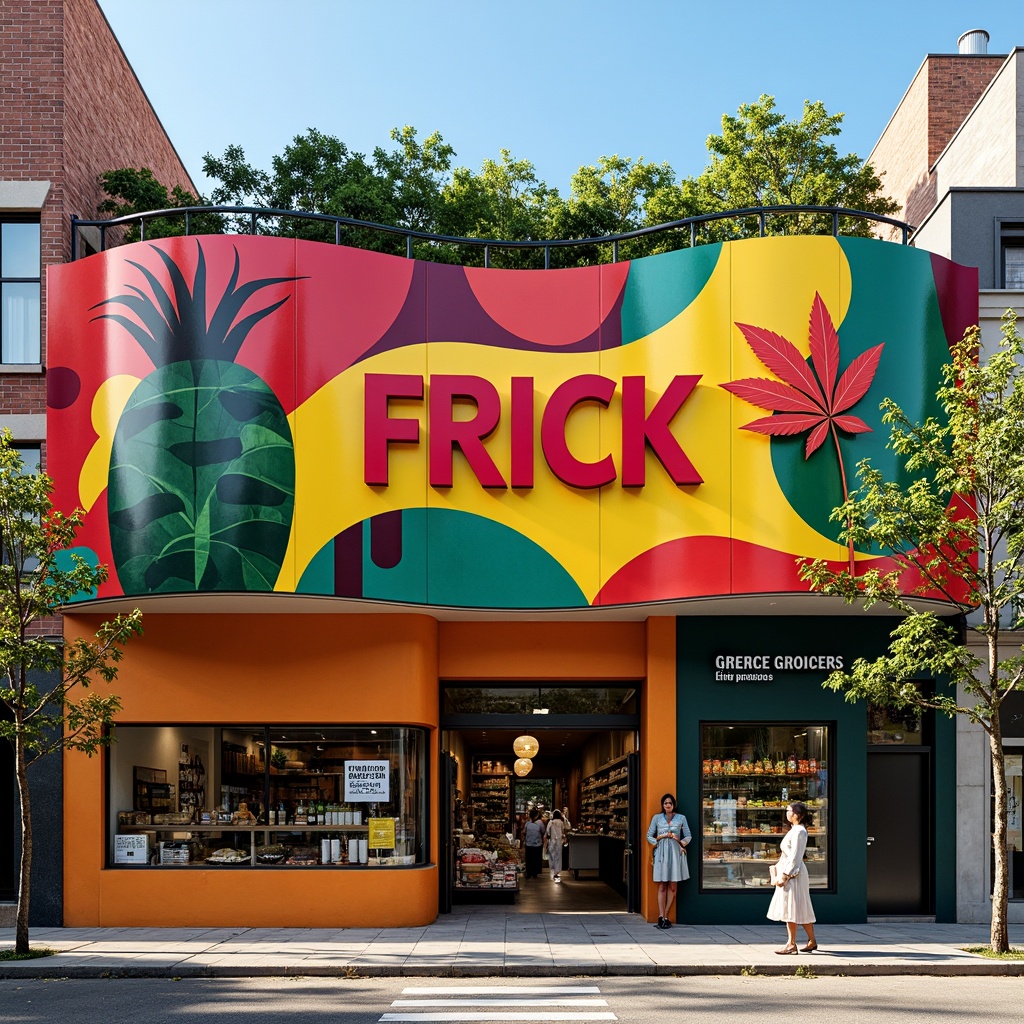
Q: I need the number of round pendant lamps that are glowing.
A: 2